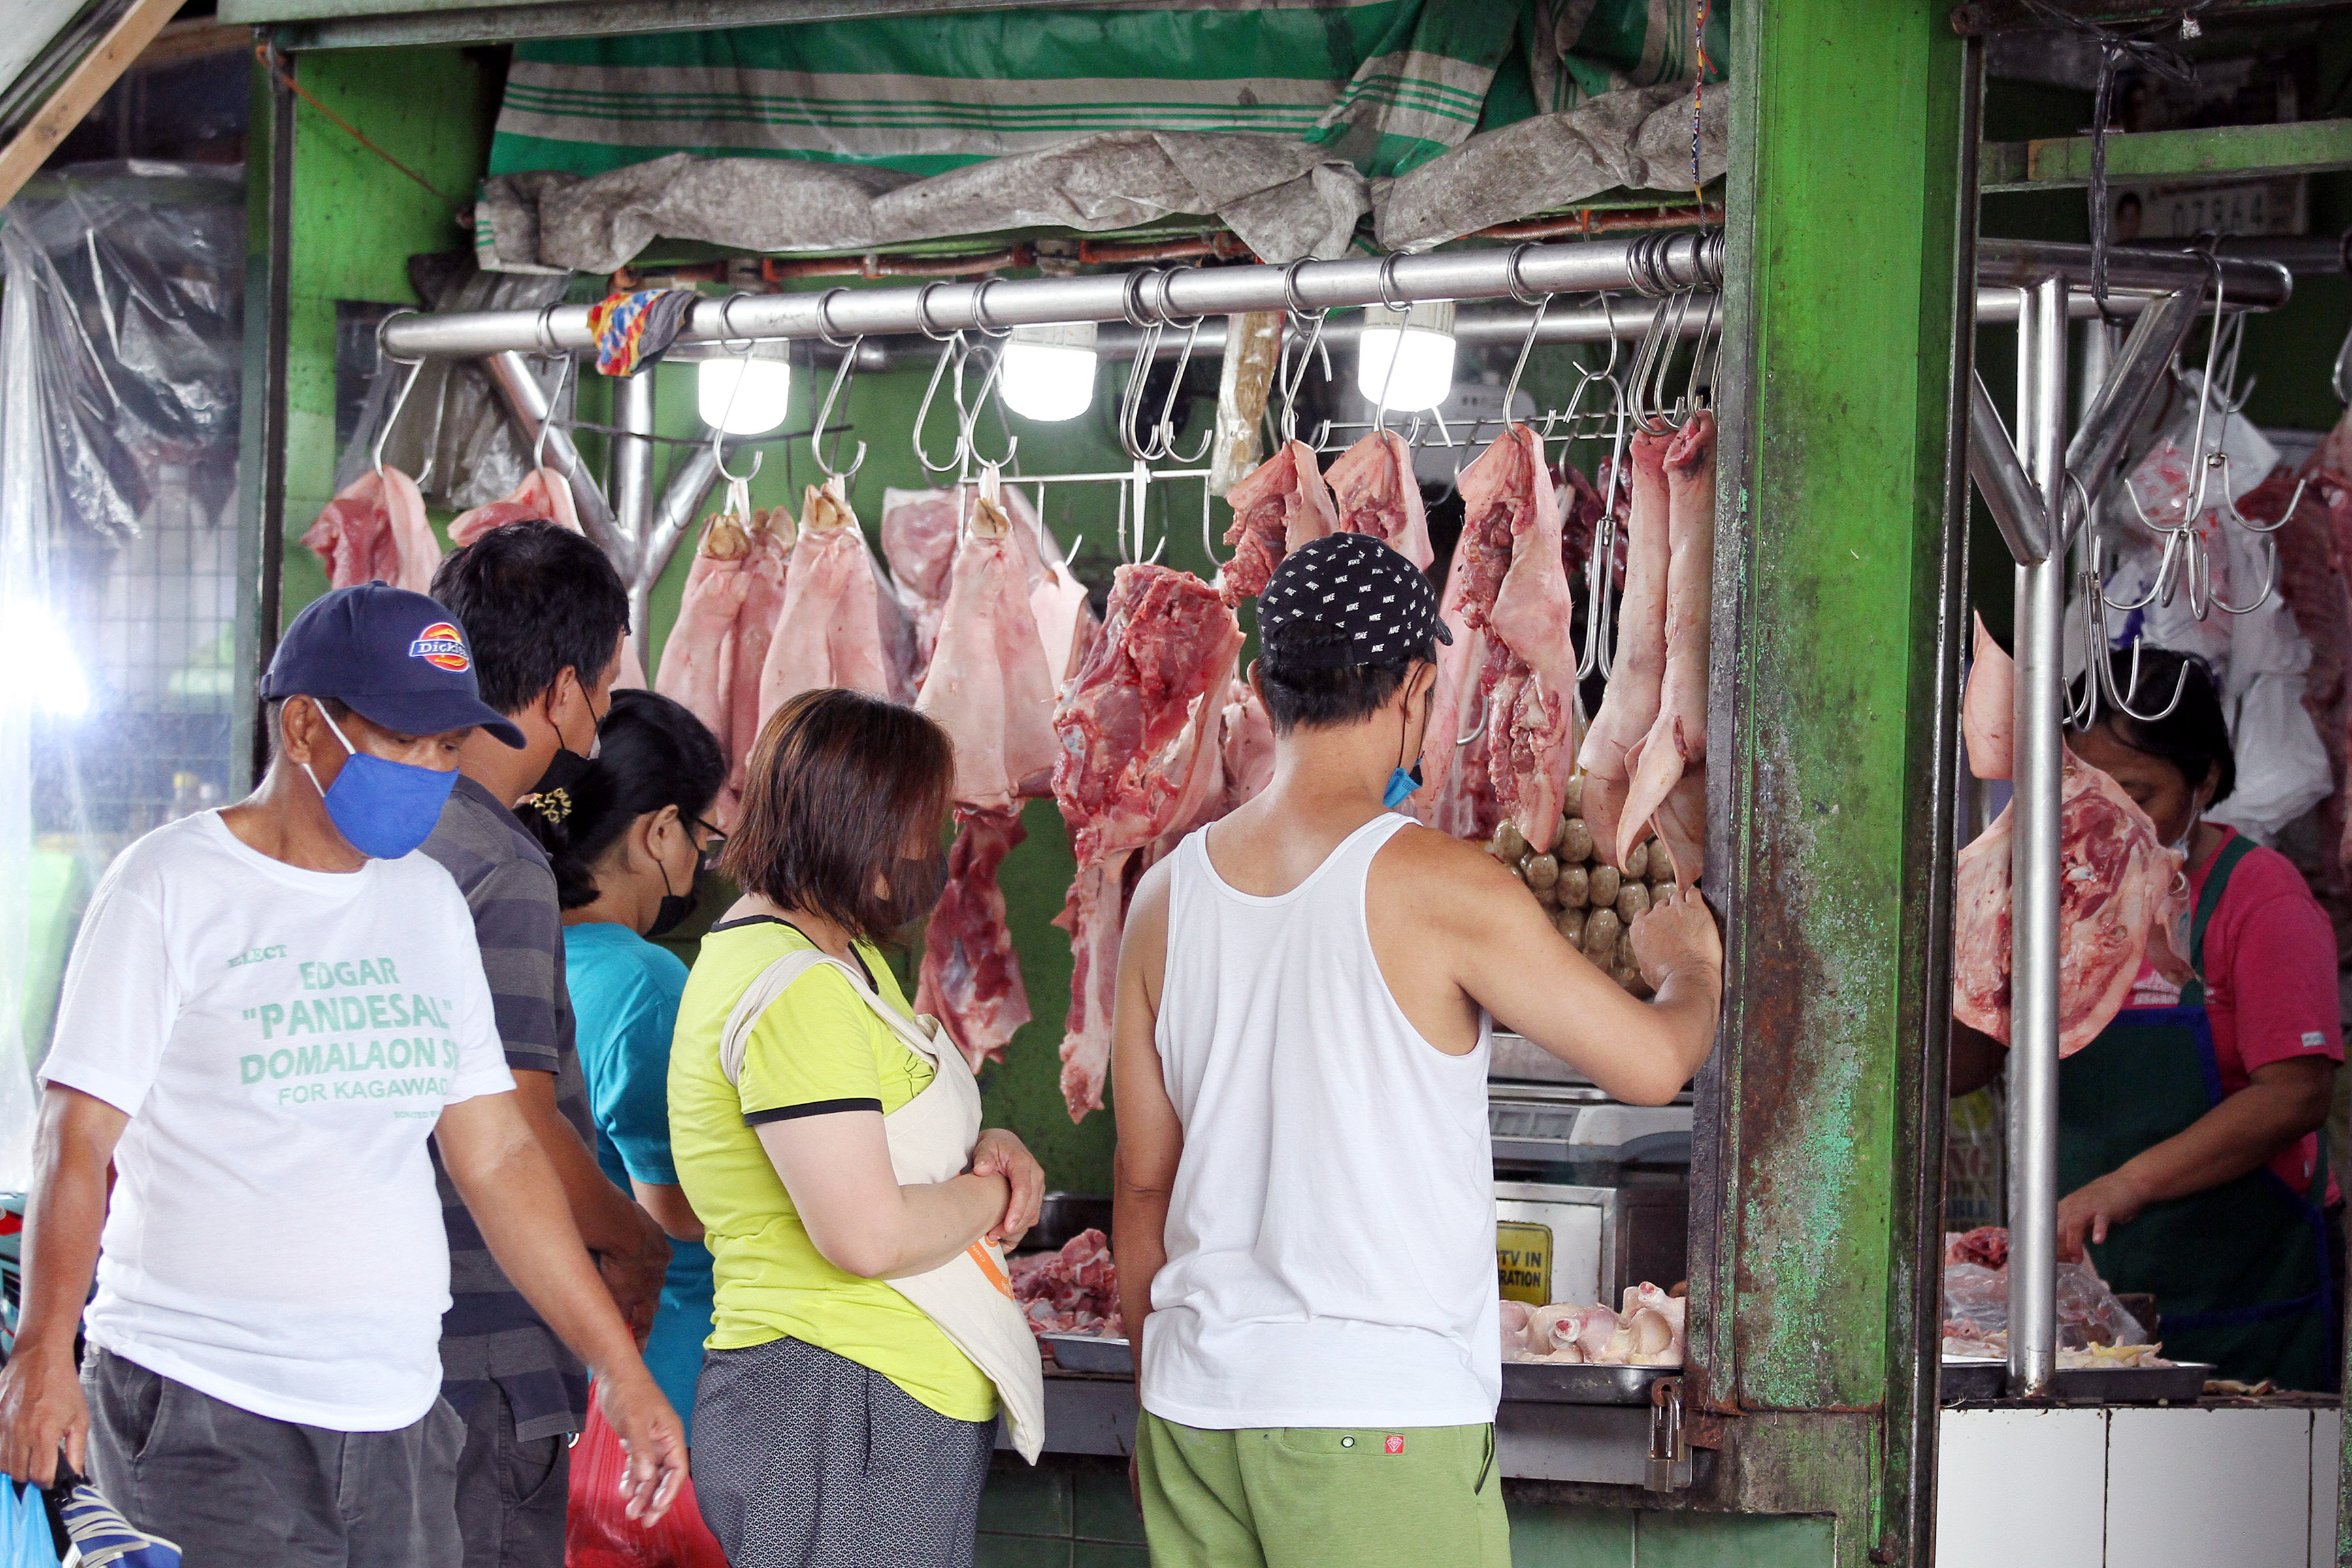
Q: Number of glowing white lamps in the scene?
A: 3